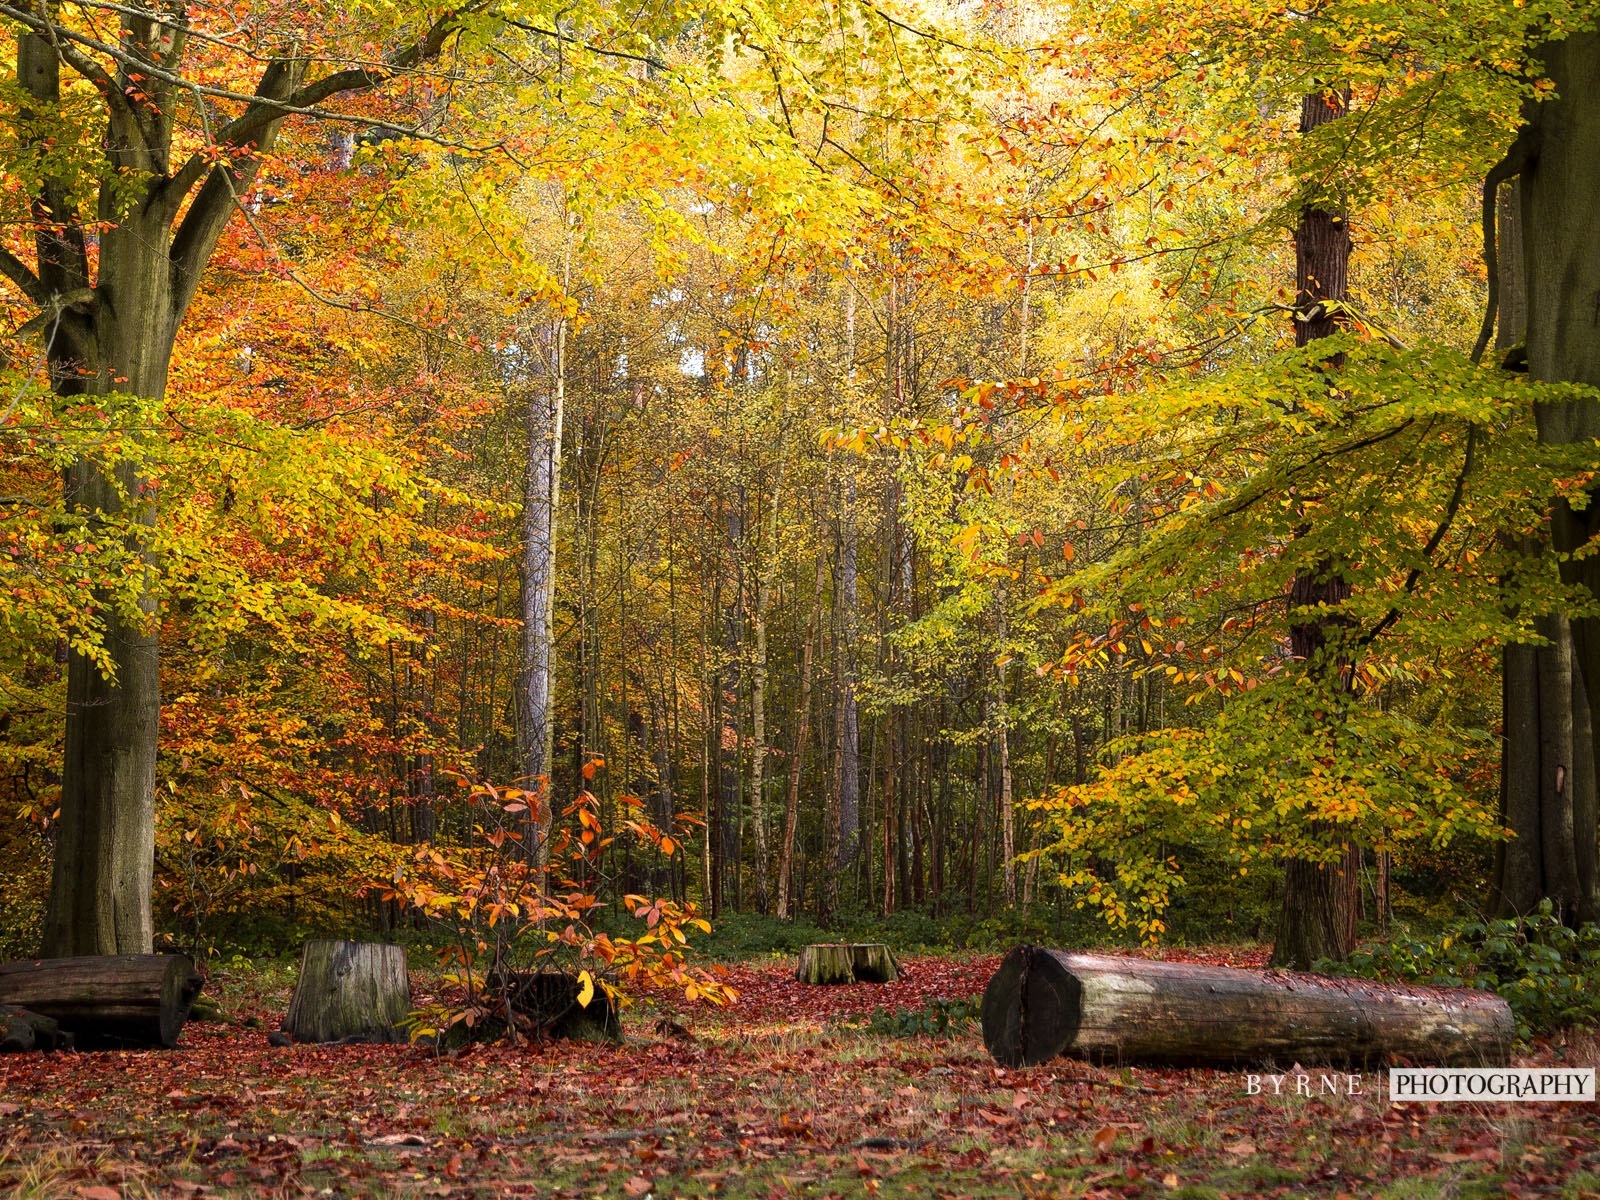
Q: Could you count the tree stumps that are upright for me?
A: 3